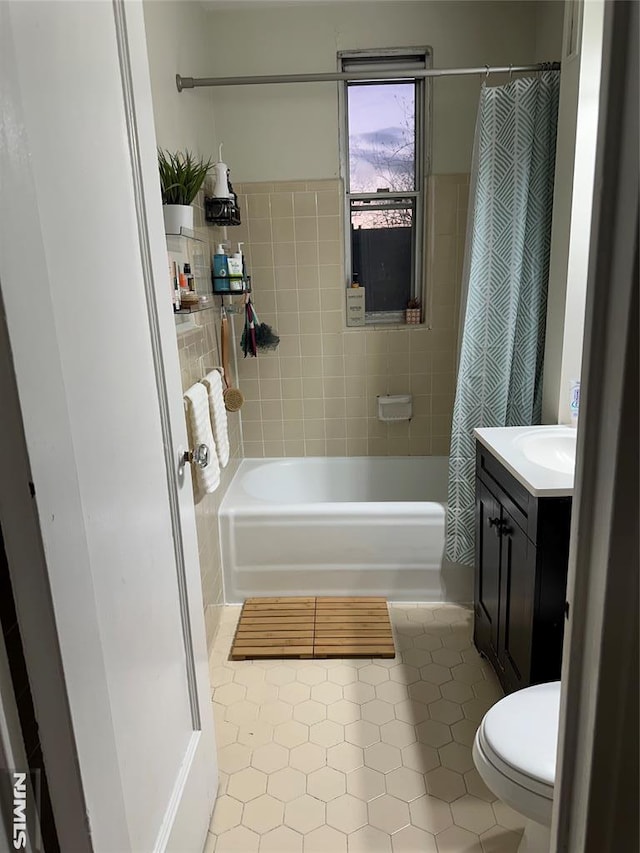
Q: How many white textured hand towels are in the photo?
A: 2